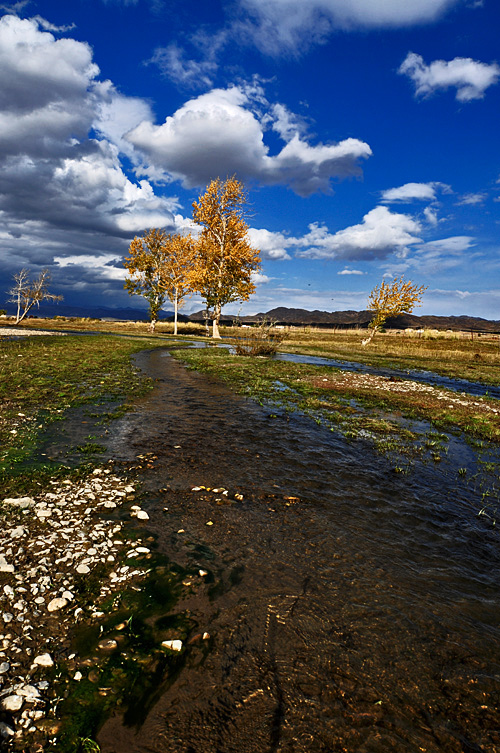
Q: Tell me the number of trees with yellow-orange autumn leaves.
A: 4